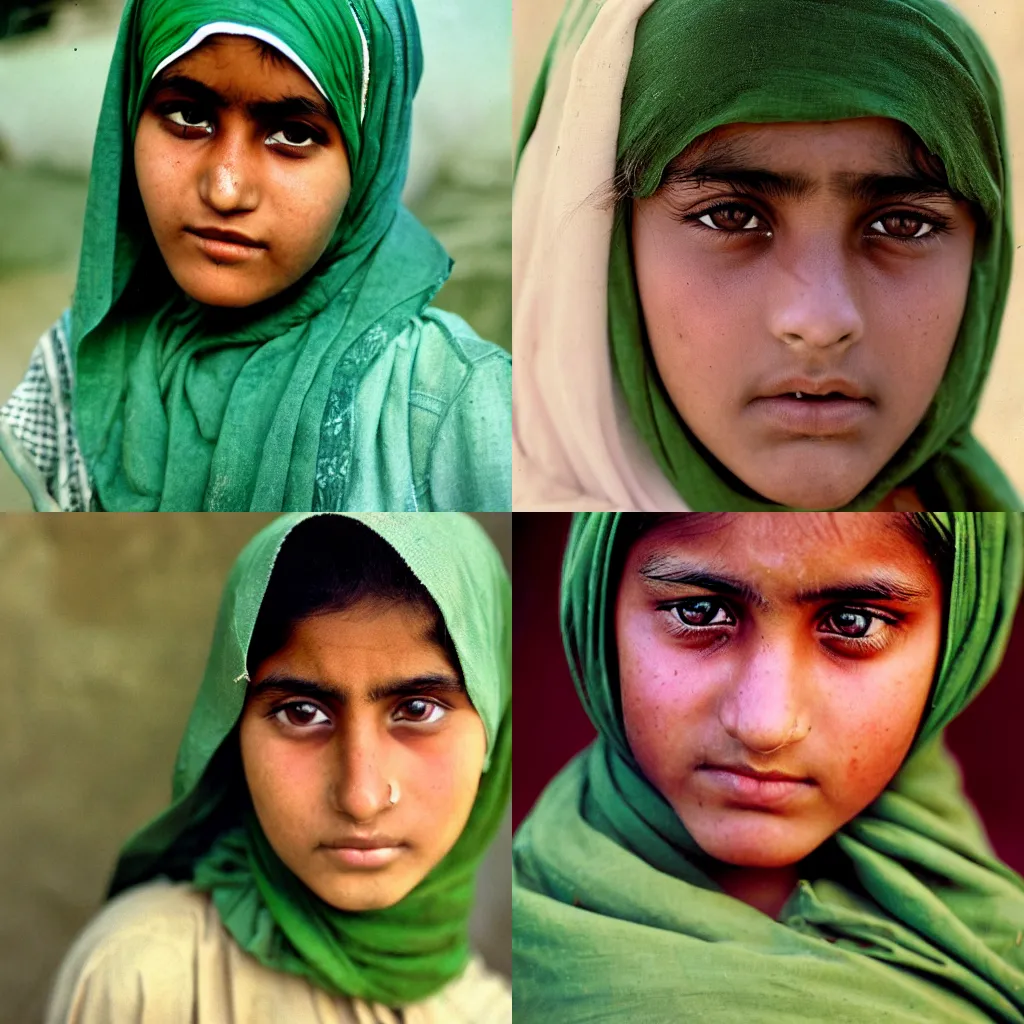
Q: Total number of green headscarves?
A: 4